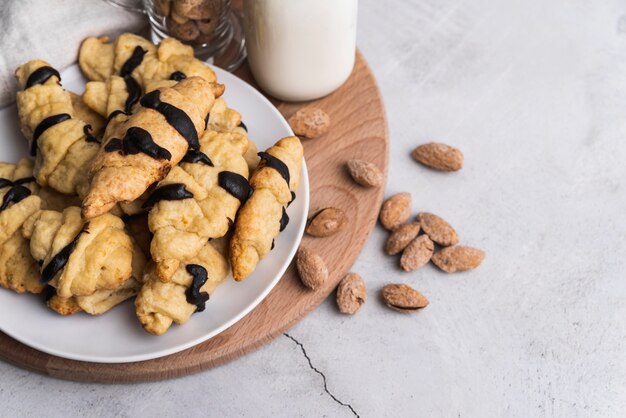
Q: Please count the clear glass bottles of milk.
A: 1